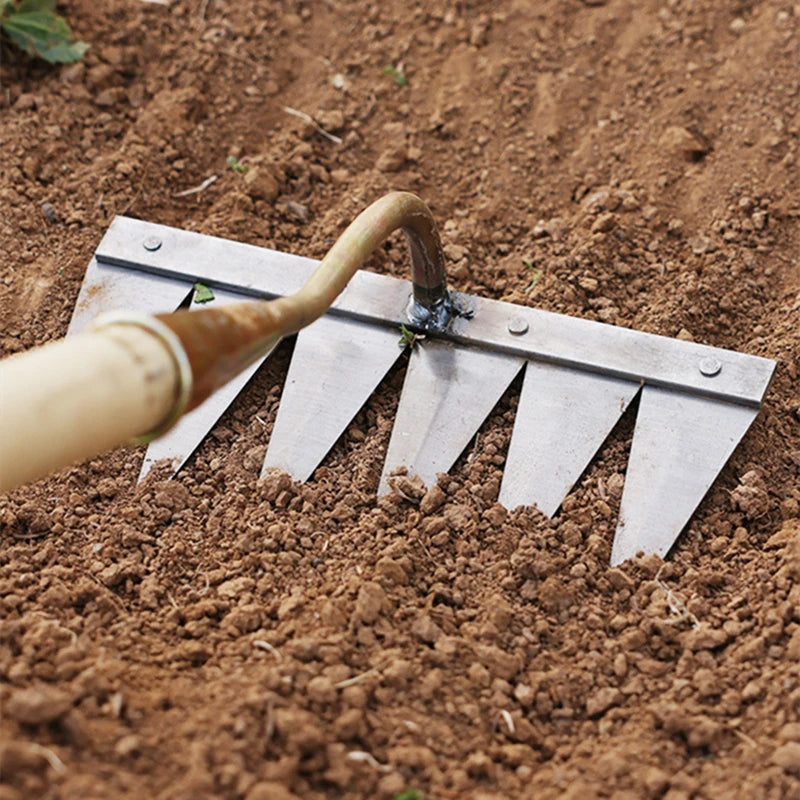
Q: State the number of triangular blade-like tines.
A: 6